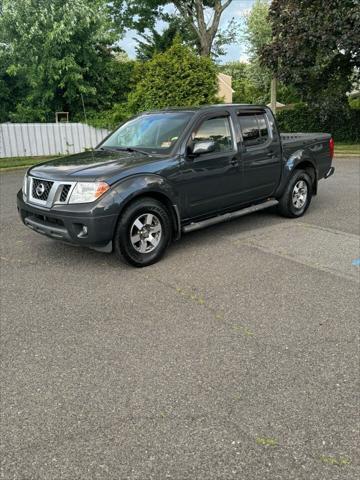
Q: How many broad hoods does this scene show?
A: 1